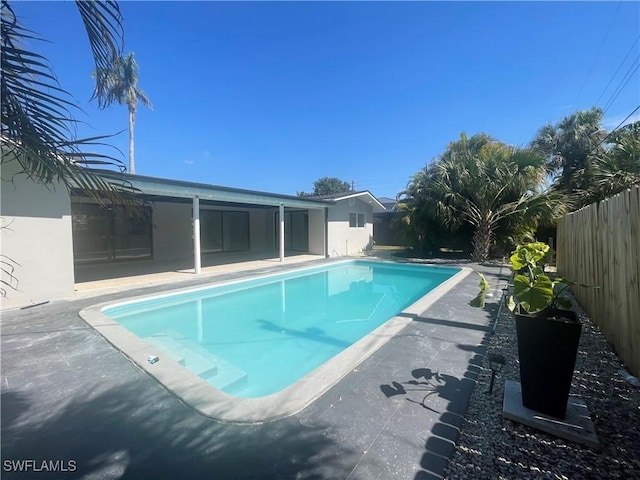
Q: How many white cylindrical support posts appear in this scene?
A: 2